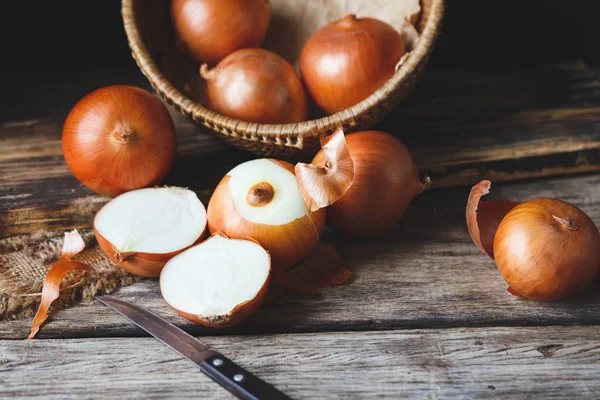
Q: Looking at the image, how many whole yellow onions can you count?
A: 7